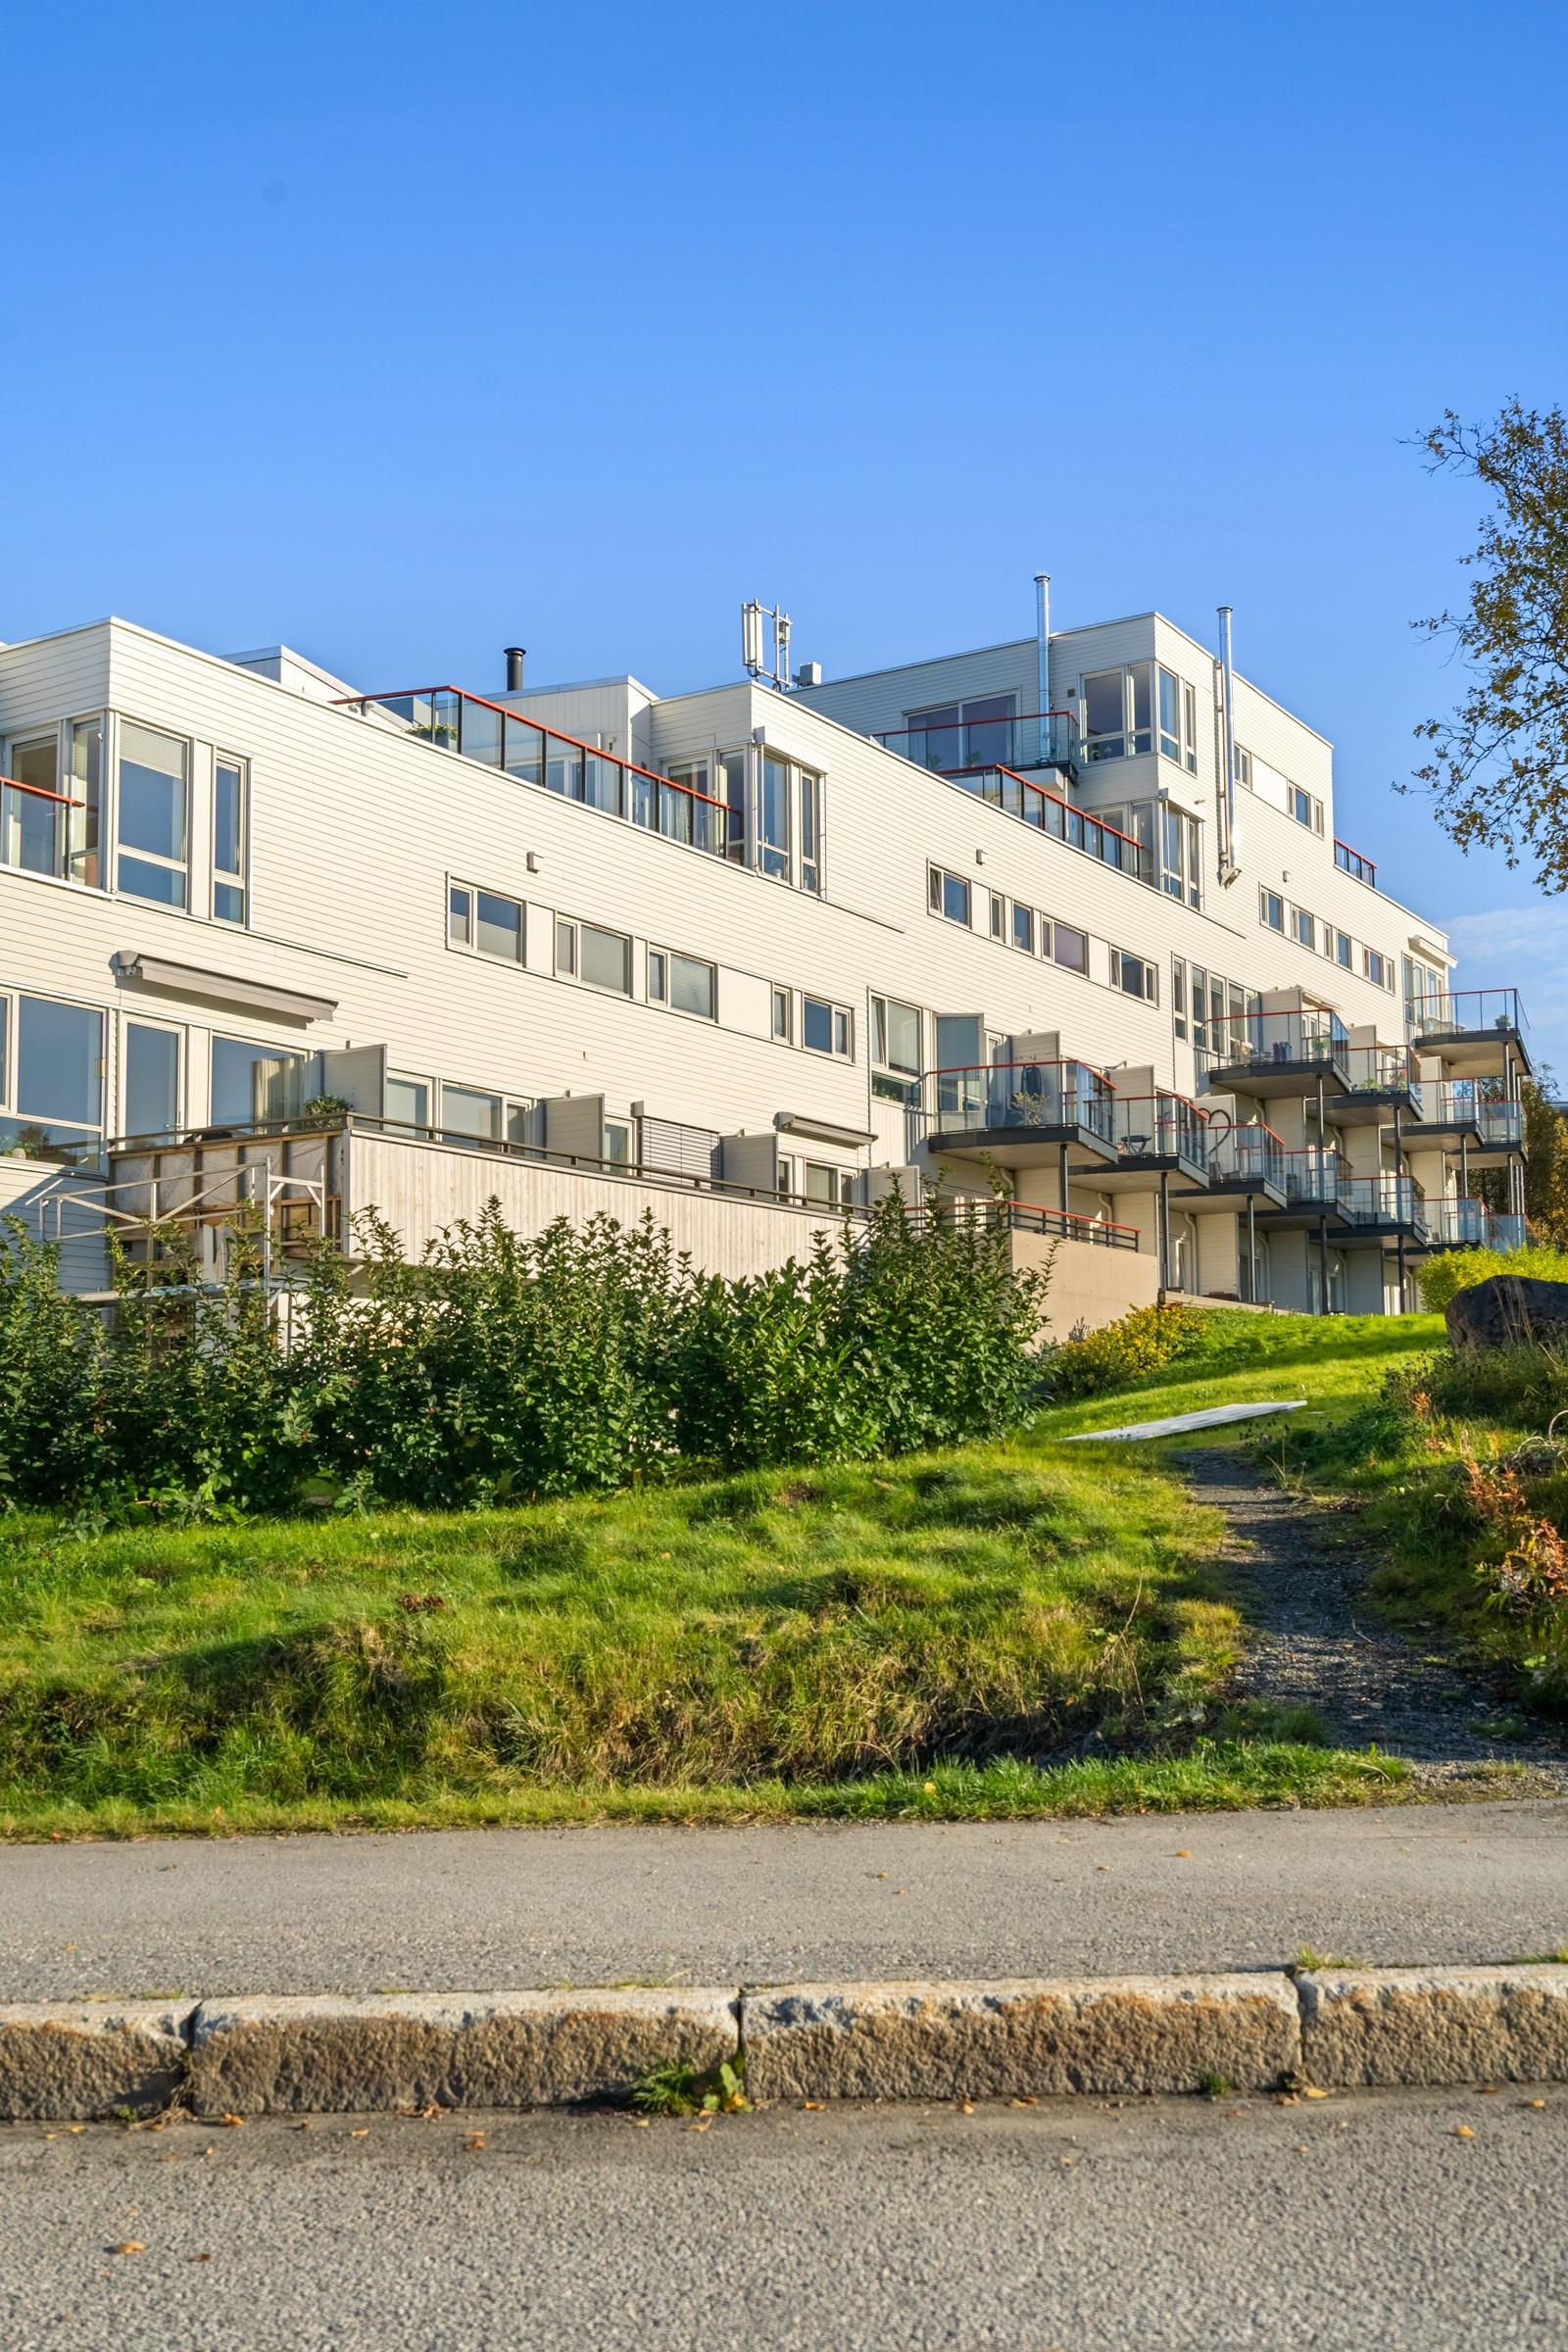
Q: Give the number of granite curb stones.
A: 4